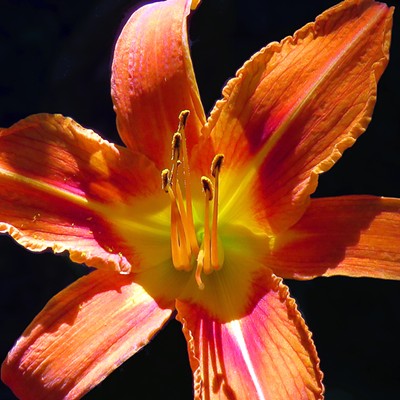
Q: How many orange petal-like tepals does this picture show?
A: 6